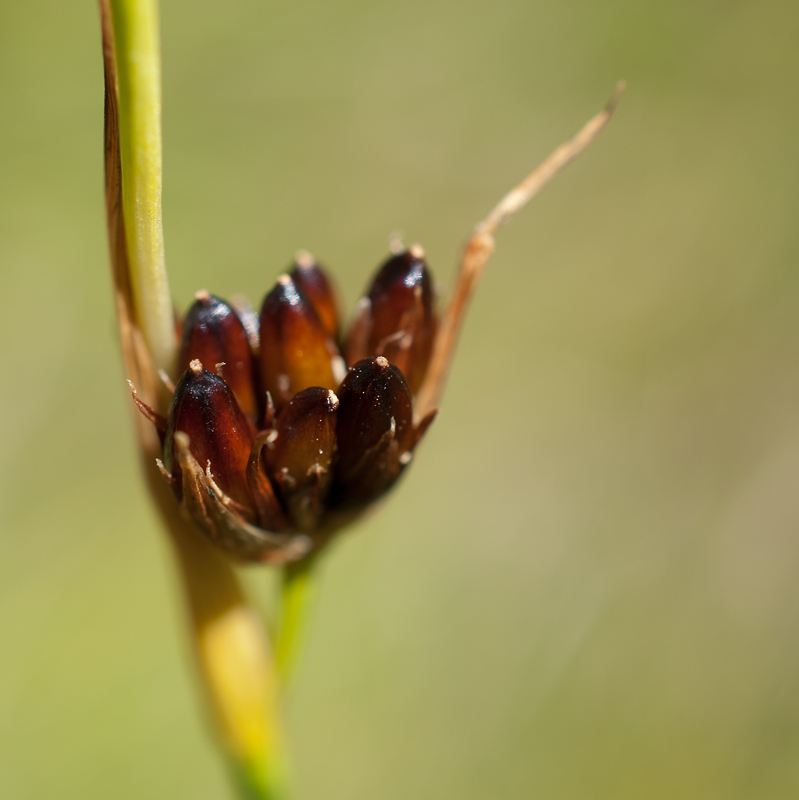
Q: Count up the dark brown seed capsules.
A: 7